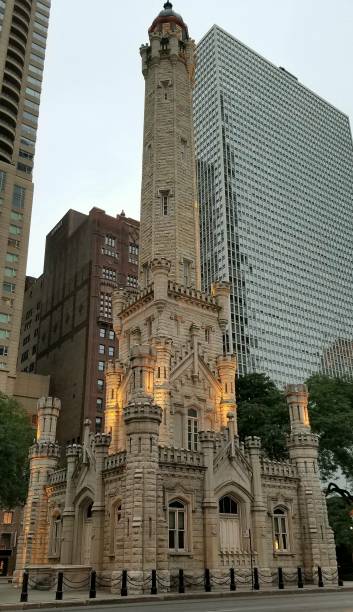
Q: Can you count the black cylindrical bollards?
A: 13